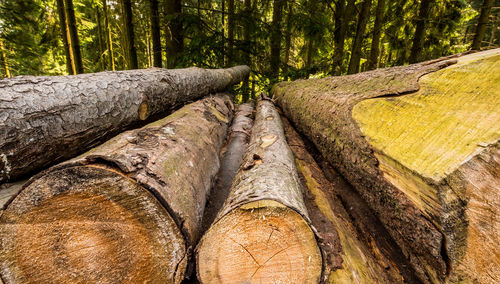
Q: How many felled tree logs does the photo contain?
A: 6